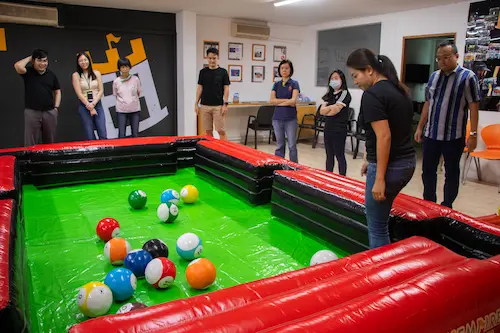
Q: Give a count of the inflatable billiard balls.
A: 15